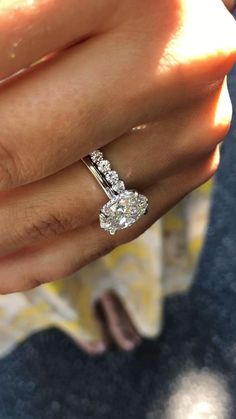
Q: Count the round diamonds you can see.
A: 4